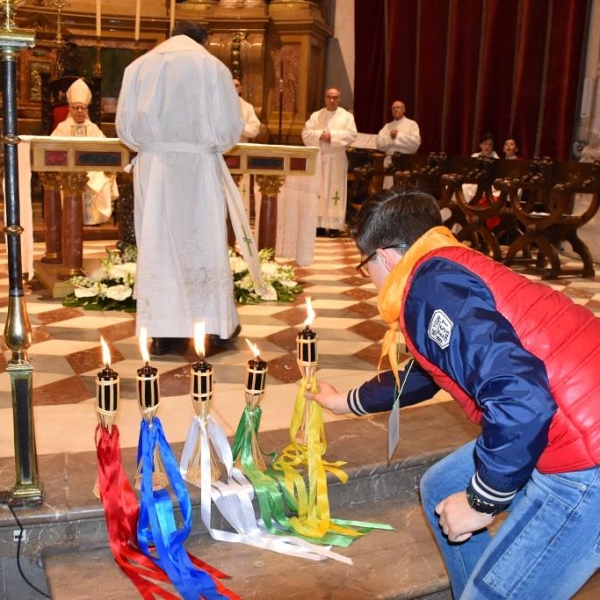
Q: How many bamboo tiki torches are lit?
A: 5